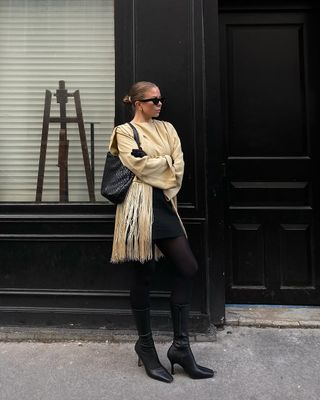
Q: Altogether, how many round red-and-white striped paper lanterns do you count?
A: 0